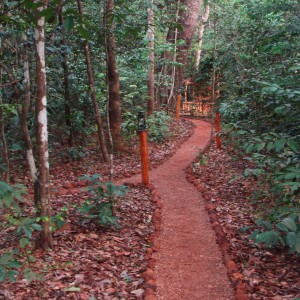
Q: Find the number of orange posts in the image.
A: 3